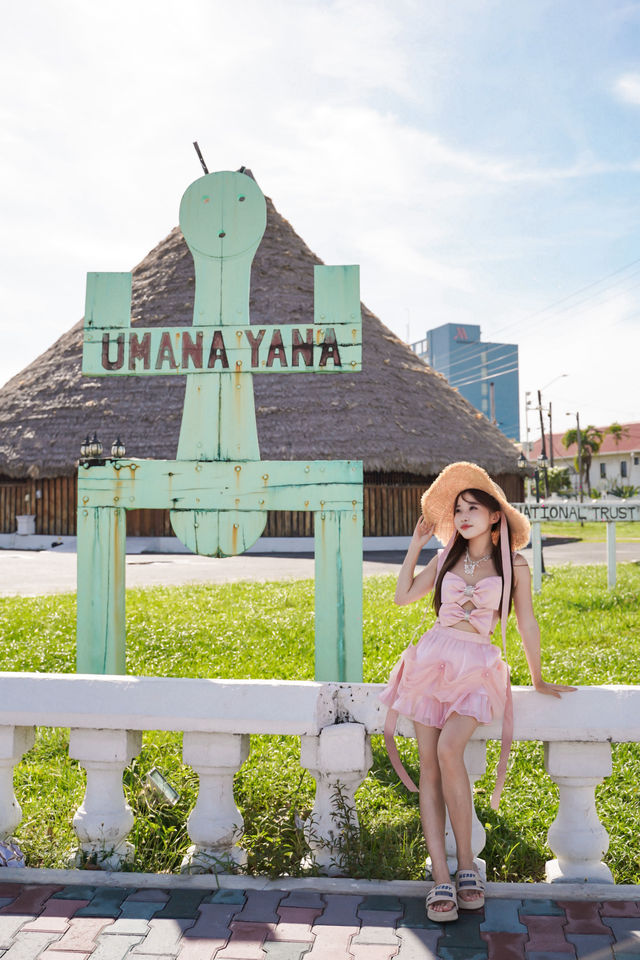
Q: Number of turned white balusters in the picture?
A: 6